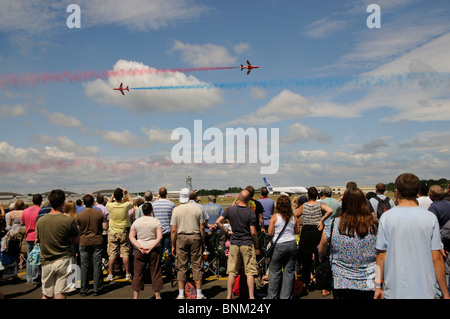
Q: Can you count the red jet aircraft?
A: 2